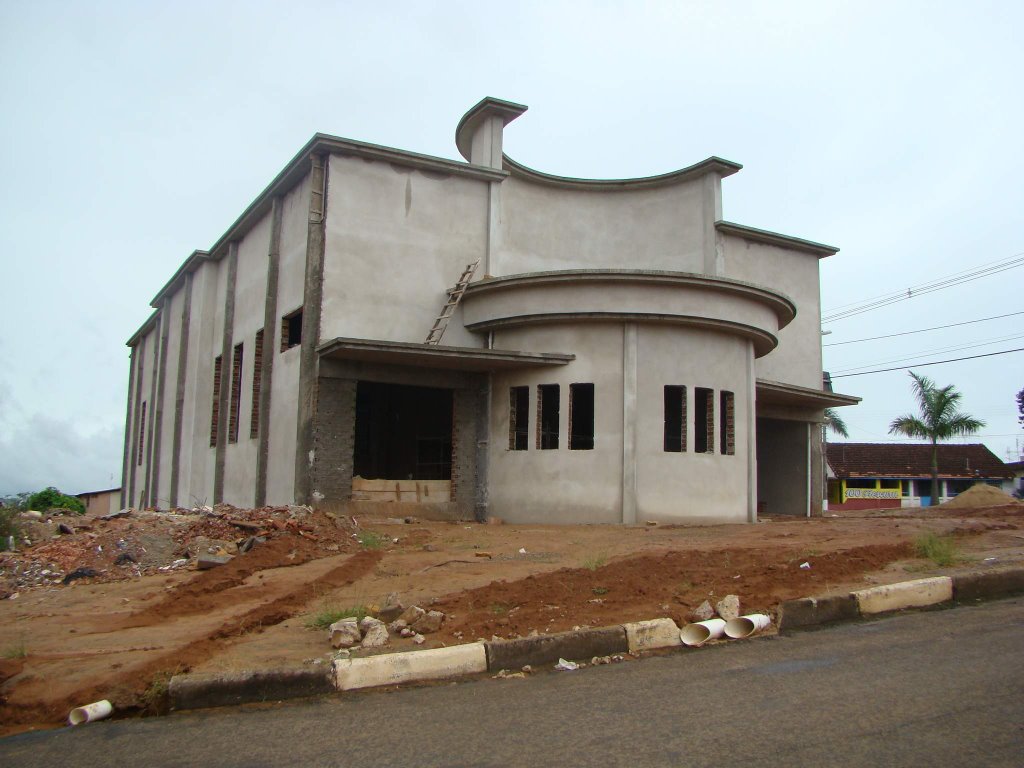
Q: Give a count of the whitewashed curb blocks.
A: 3